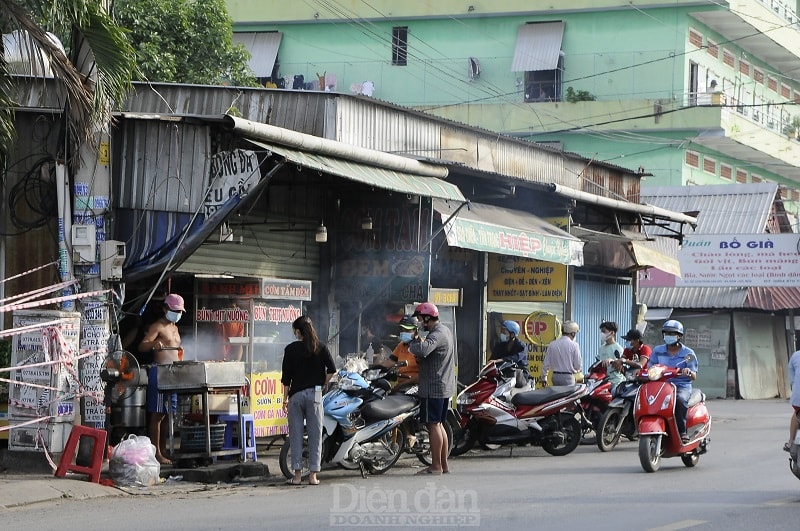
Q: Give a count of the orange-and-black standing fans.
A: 1